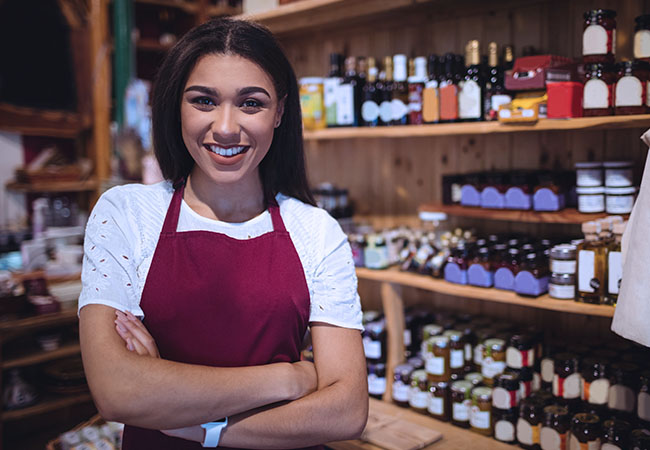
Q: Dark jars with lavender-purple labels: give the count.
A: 8